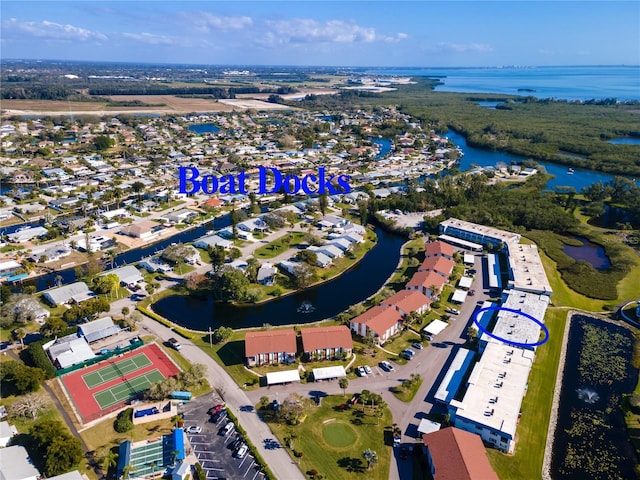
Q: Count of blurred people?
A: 0